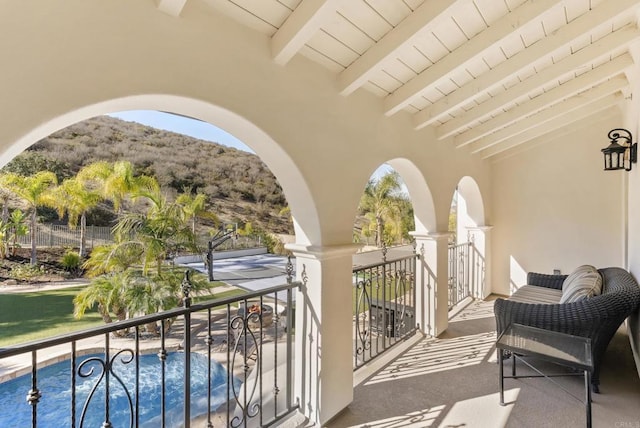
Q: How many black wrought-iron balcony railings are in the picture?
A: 3